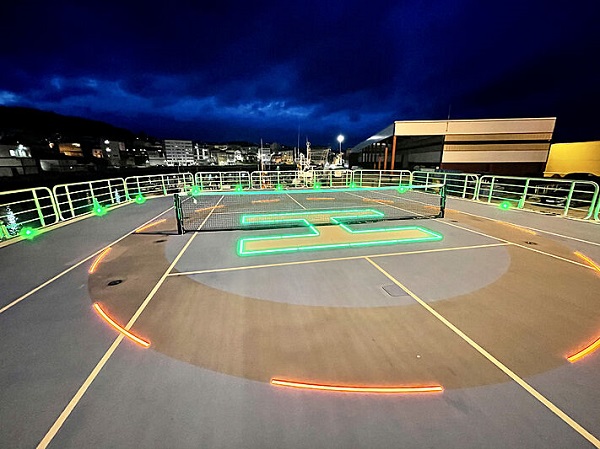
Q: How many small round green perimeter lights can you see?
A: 10